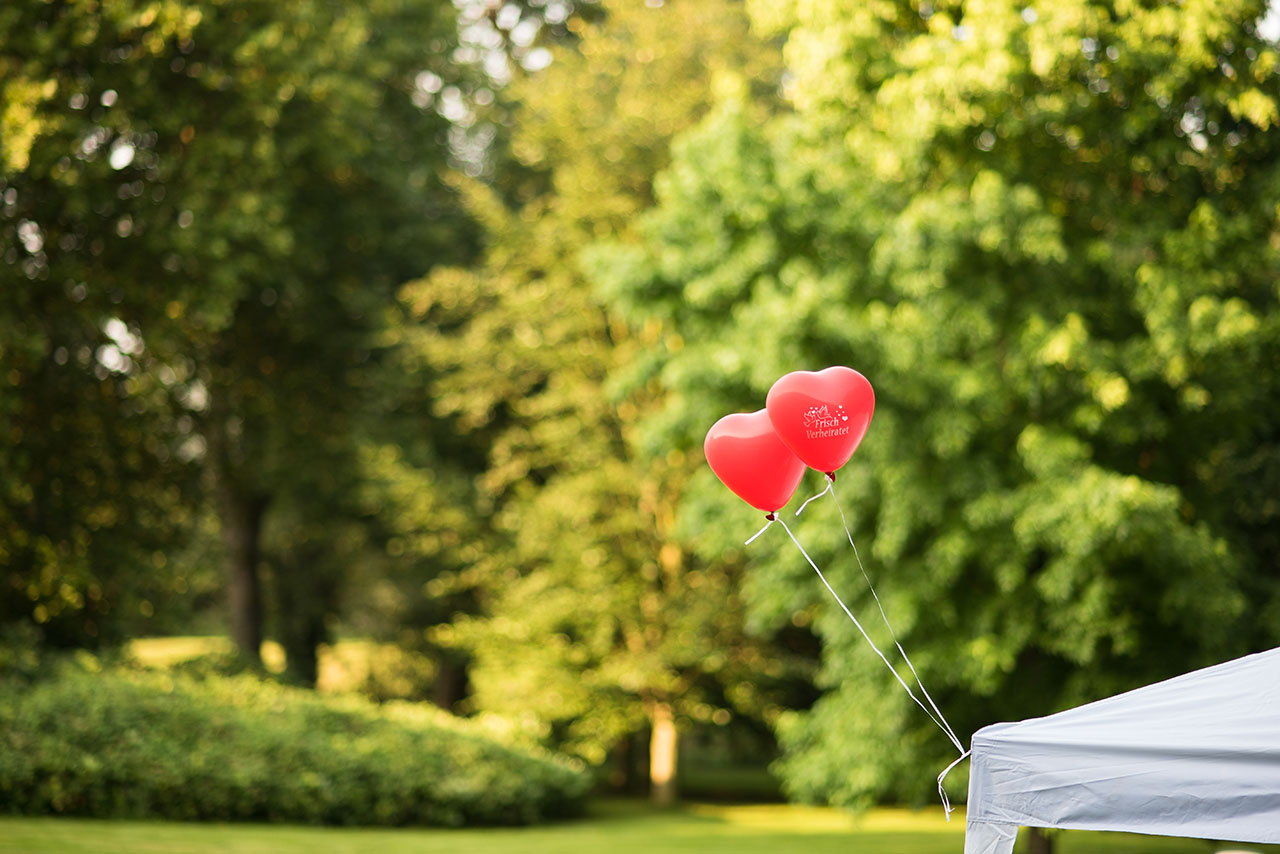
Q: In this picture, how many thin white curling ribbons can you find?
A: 2